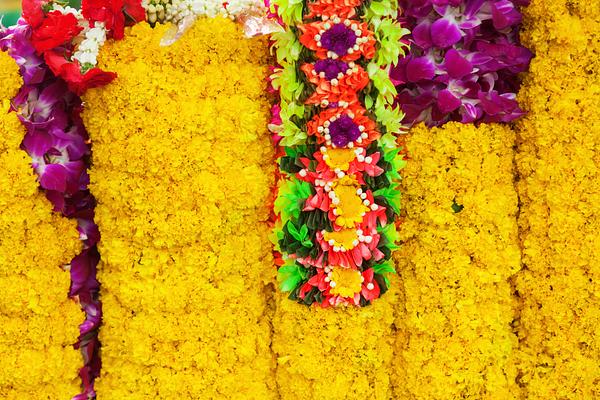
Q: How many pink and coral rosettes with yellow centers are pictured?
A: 4